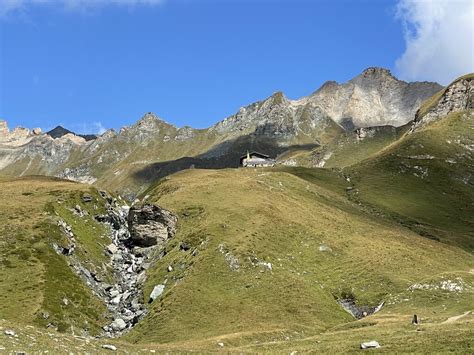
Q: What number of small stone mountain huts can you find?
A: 1